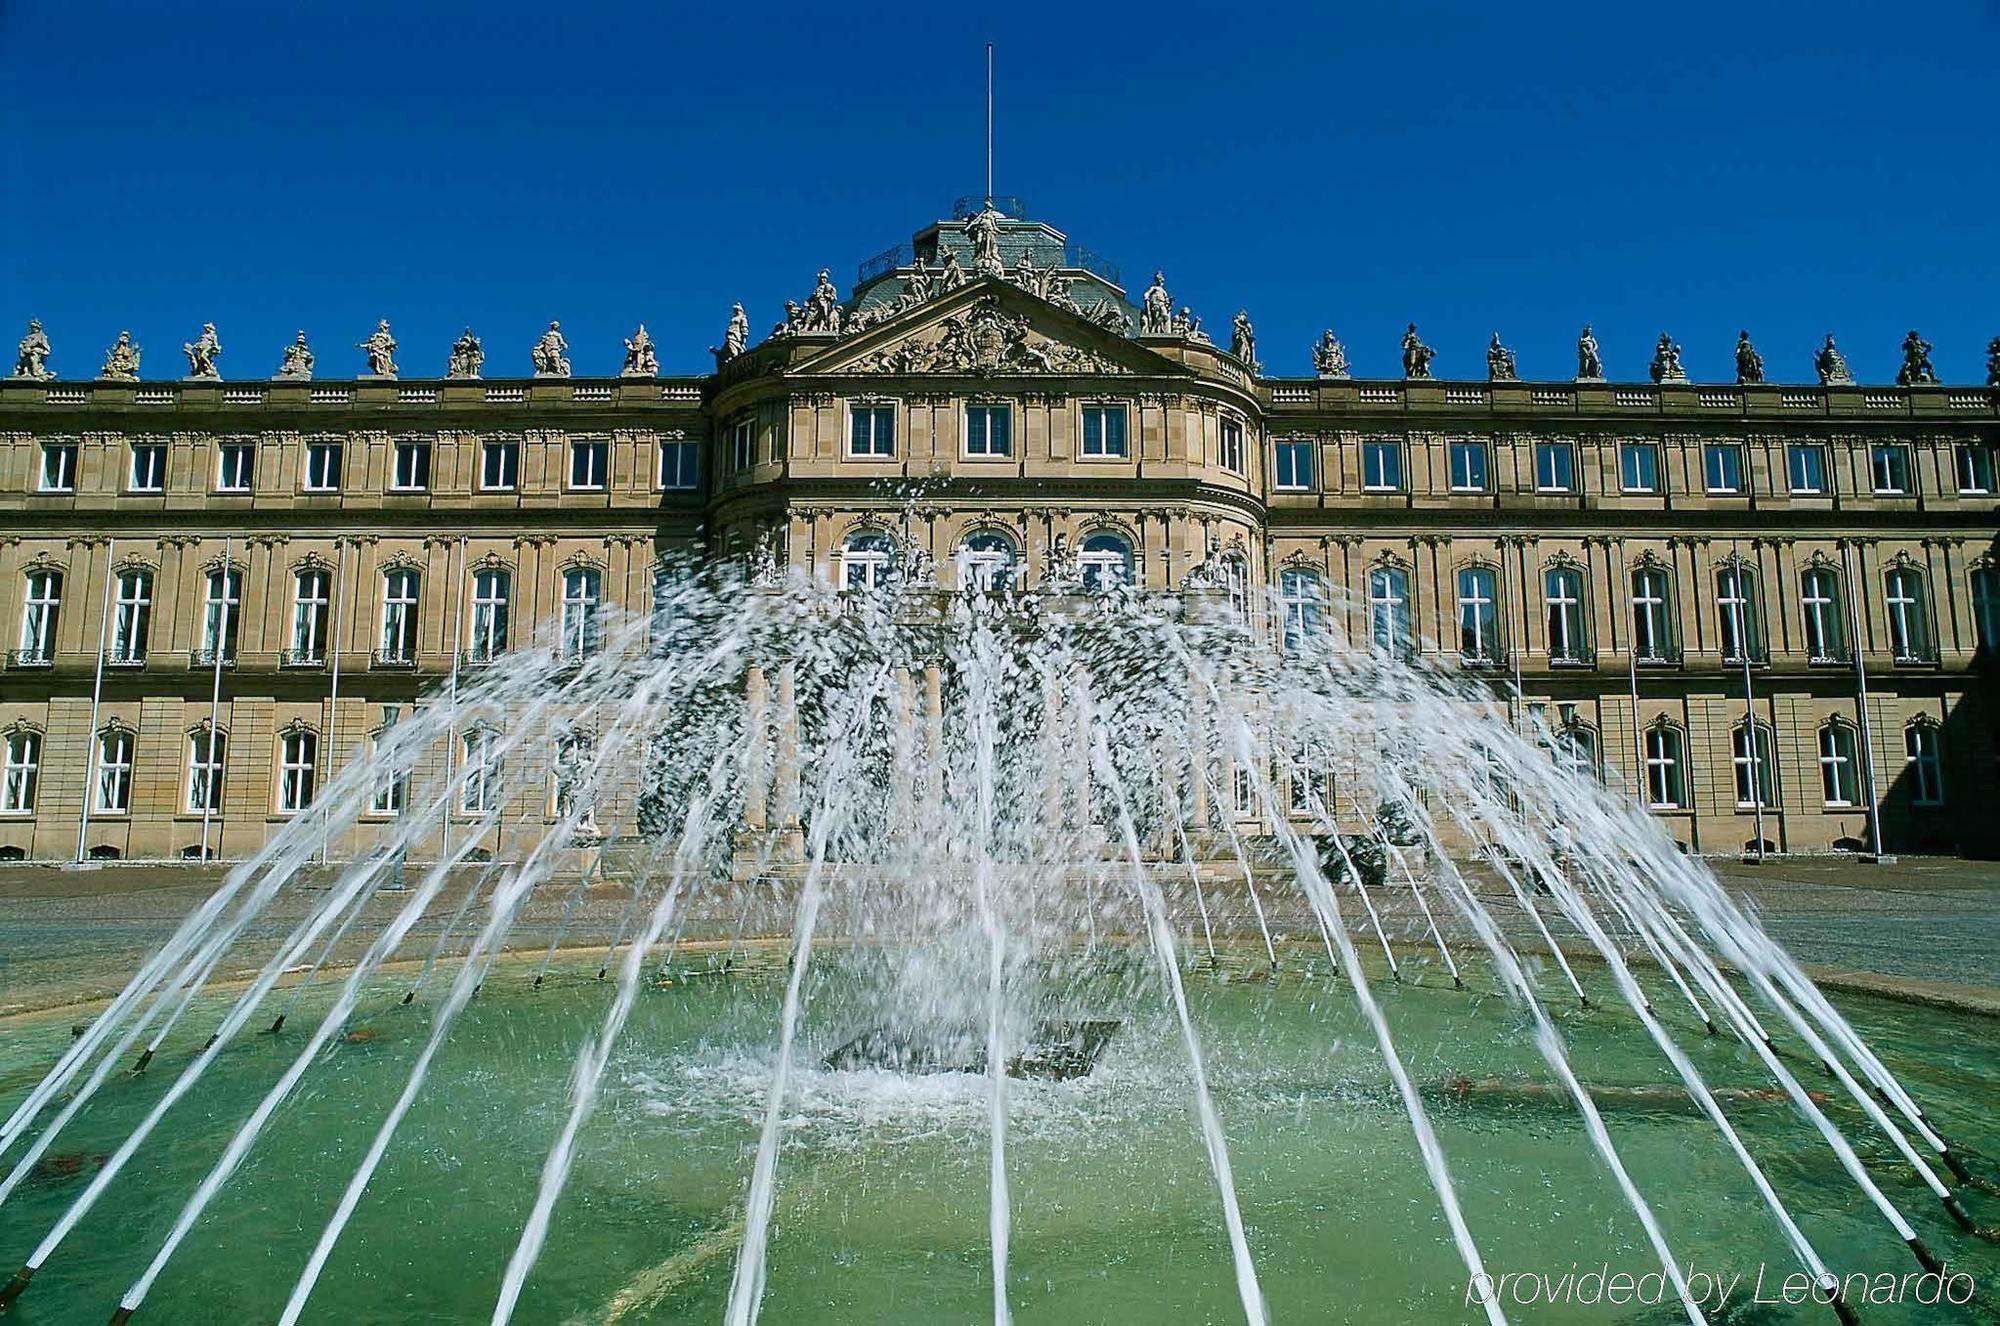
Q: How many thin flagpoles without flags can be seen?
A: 9